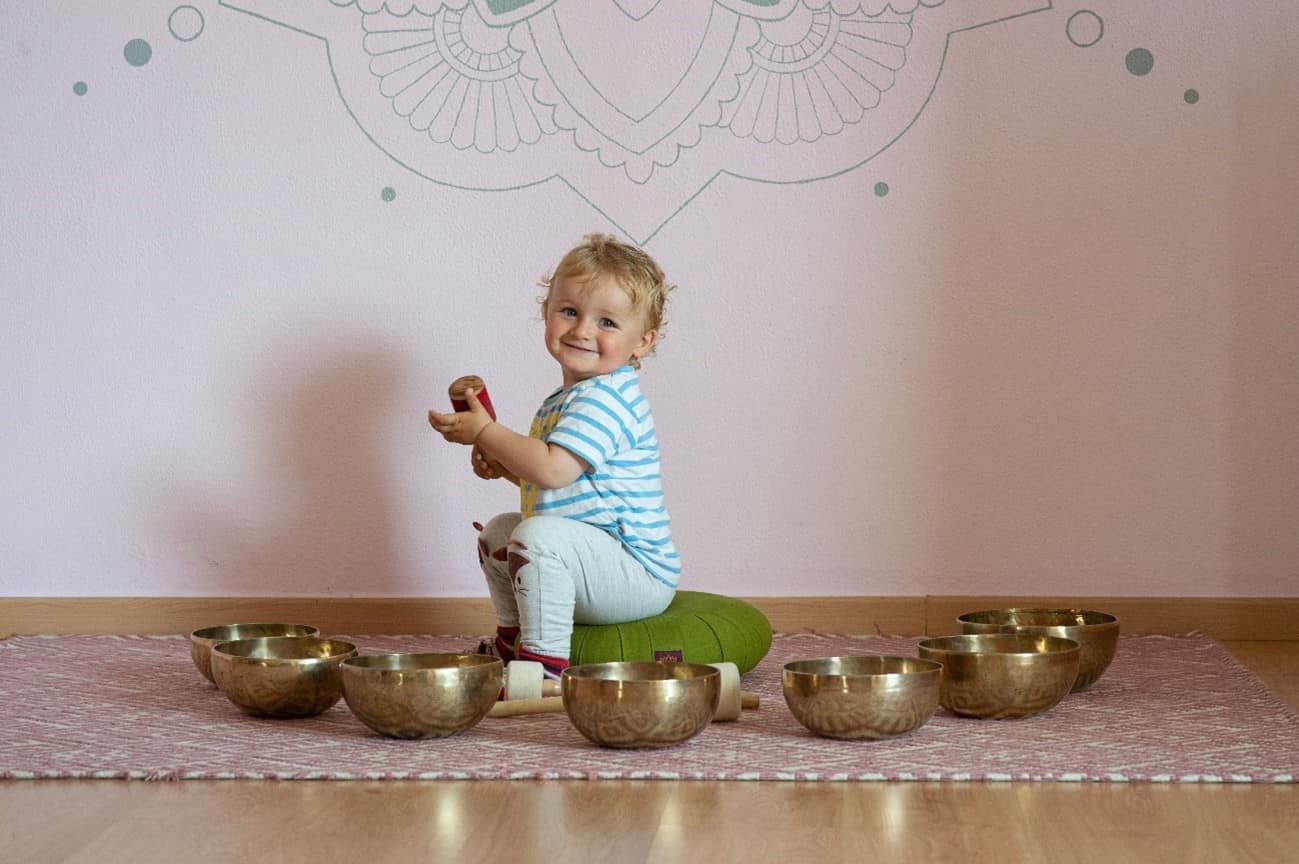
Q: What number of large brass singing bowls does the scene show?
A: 7